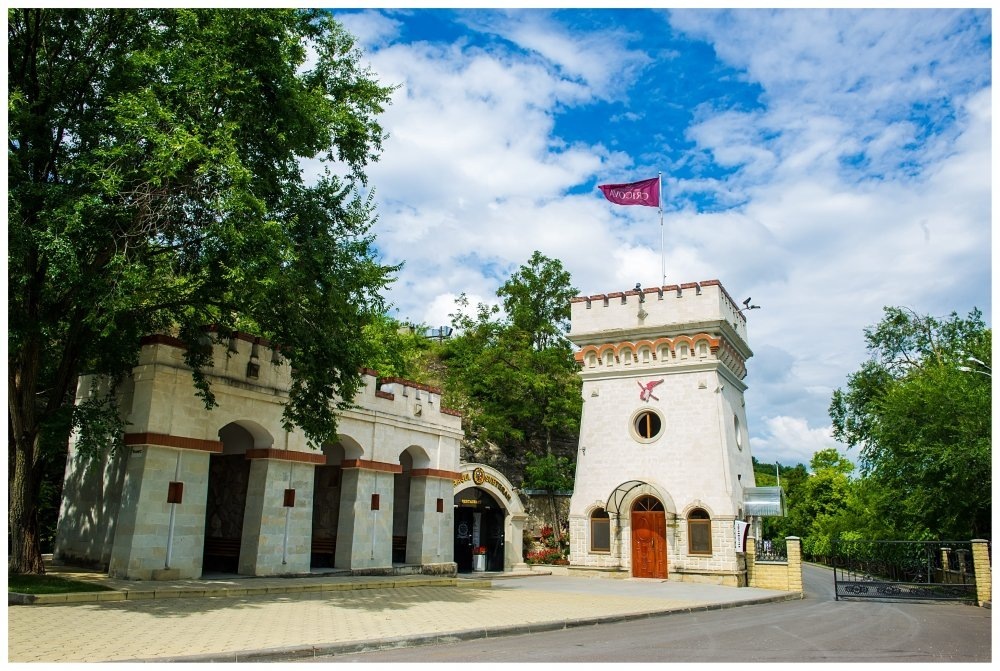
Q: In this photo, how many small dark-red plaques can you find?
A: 4